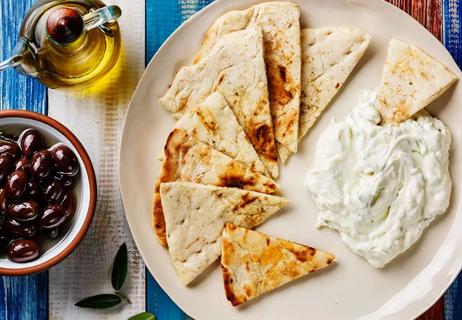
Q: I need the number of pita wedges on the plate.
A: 8